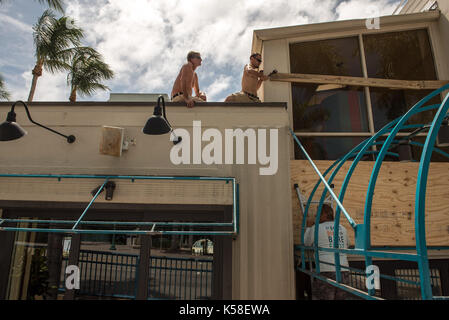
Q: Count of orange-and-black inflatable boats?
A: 0